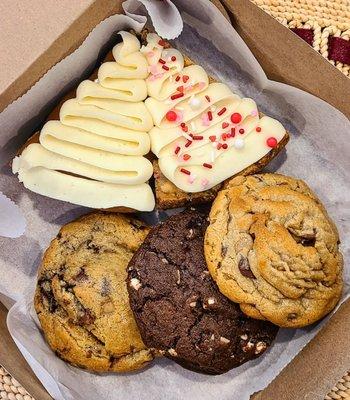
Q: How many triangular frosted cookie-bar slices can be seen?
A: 2